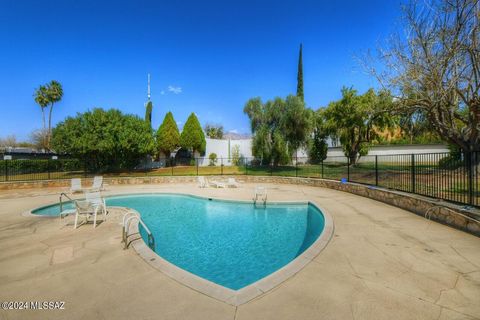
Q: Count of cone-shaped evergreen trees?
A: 2